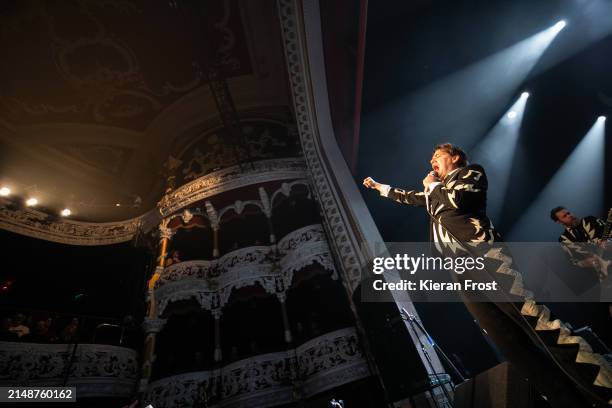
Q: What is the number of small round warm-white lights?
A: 3